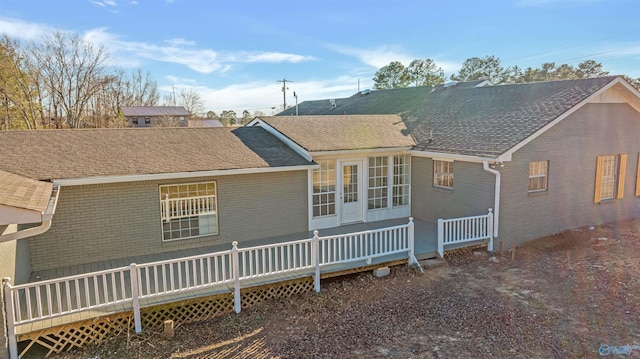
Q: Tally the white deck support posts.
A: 7